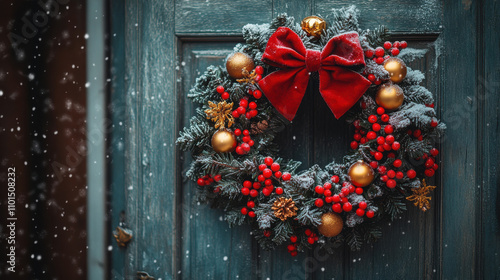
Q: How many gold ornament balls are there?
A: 7